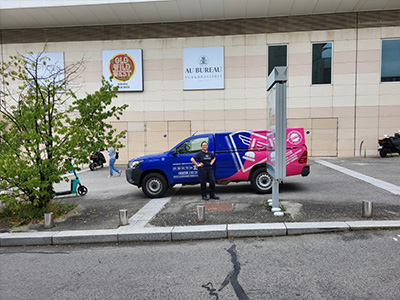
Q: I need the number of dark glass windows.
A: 3